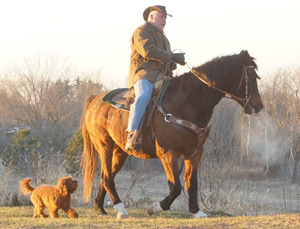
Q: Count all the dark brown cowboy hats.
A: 1